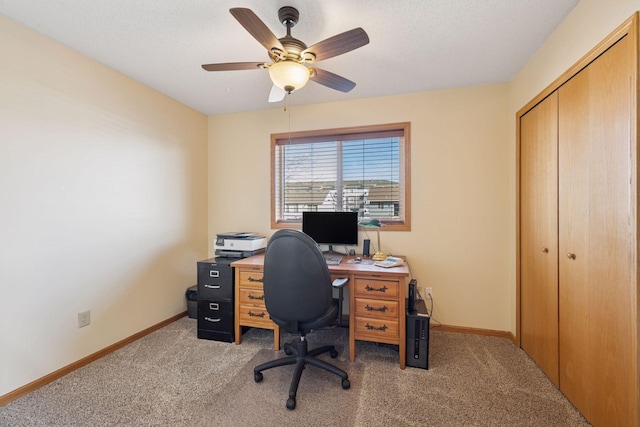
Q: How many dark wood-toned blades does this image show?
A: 4